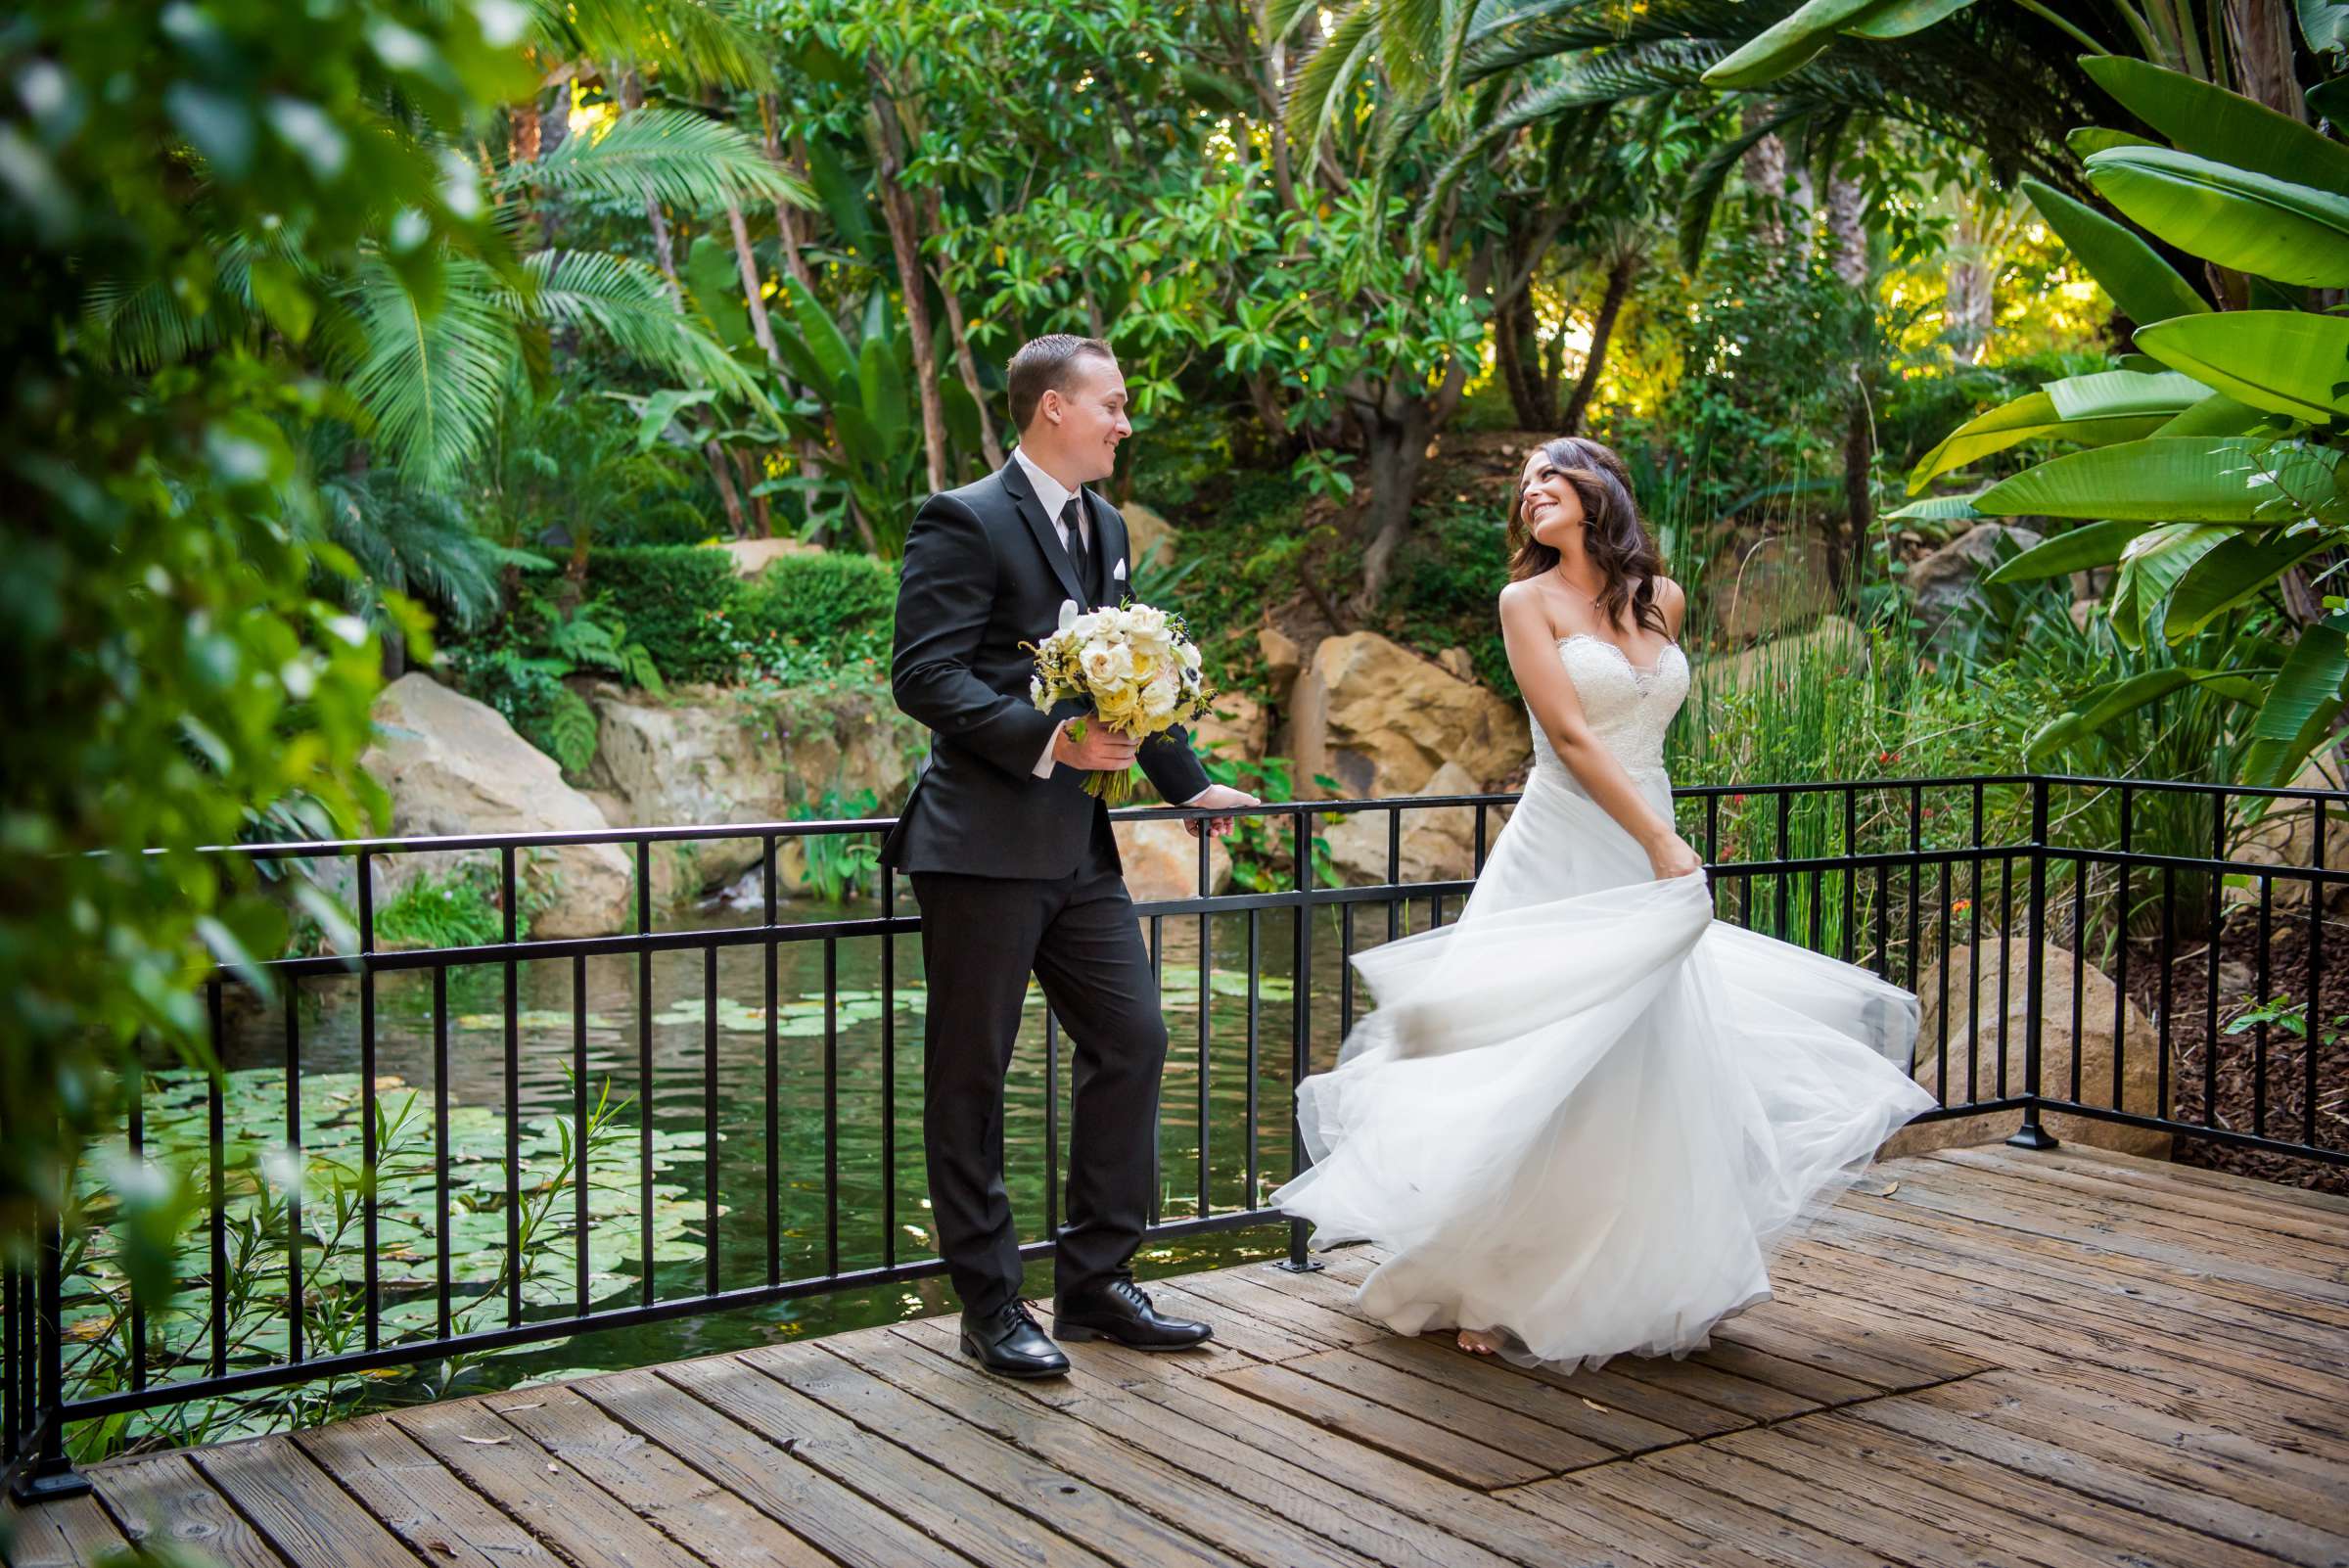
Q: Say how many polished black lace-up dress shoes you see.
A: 2